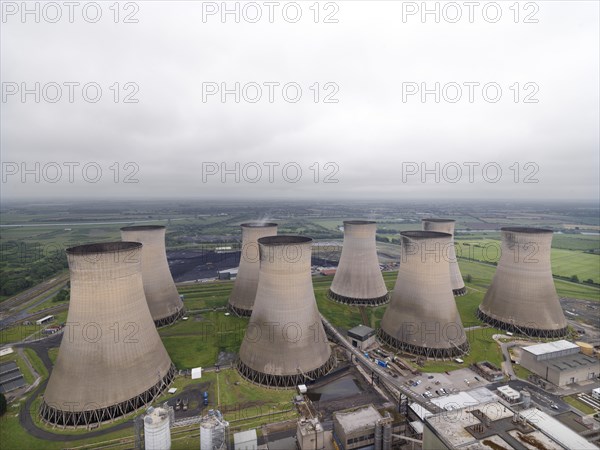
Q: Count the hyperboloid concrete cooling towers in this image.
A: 8